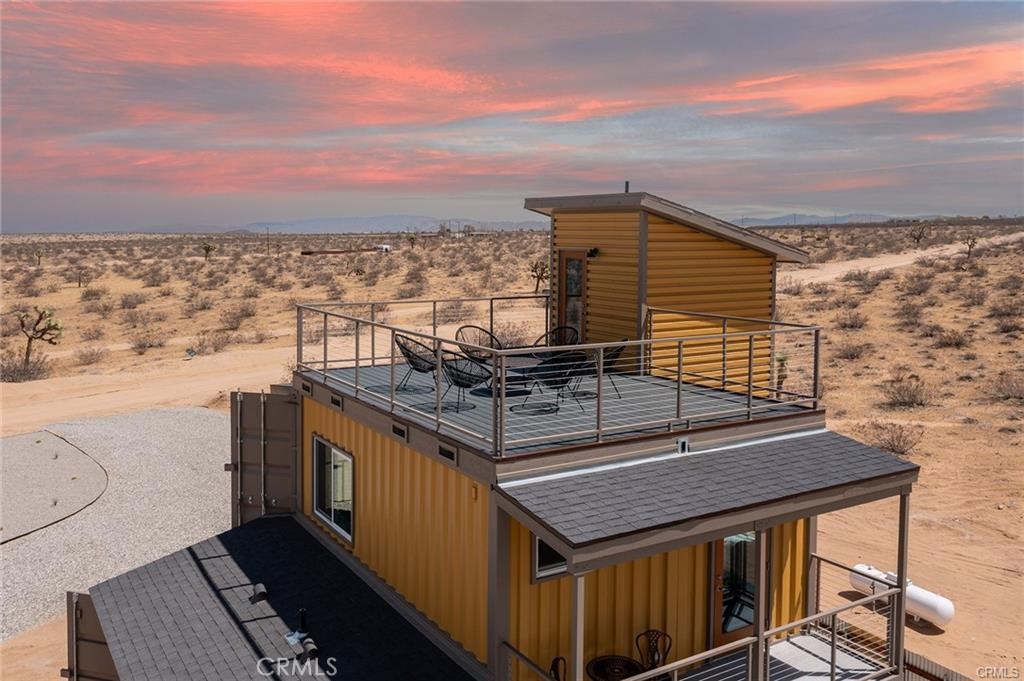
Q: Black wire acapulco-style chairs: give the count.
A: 6